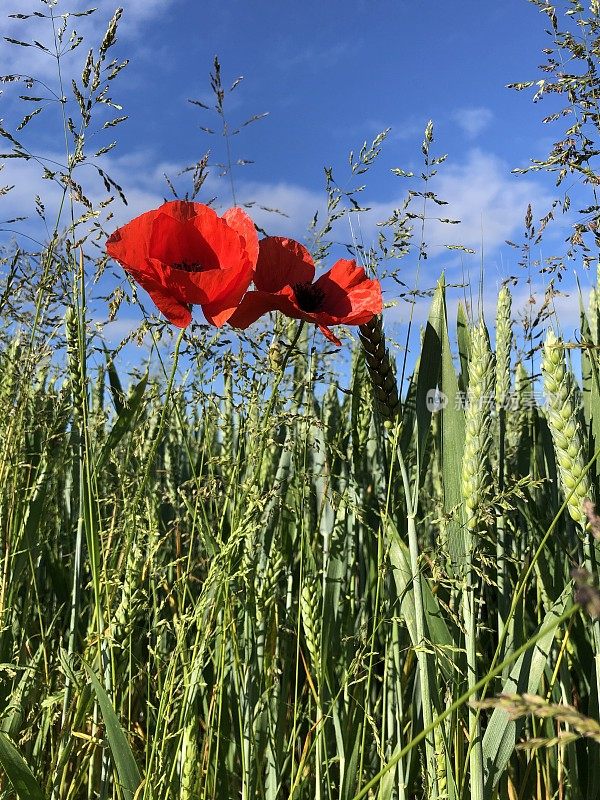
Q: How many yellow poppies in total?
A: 0